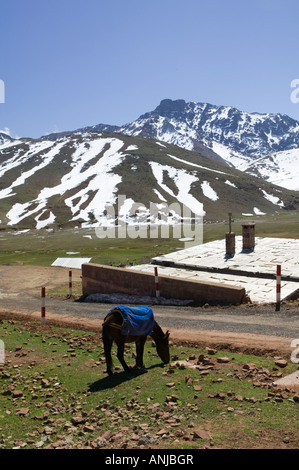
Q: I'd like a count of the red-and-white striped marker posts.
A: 4